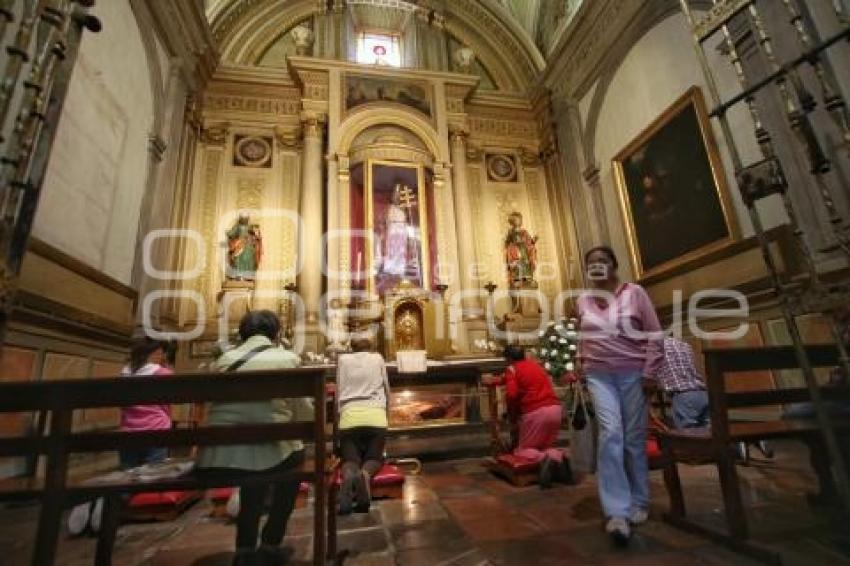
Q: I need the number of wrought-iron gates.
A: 2